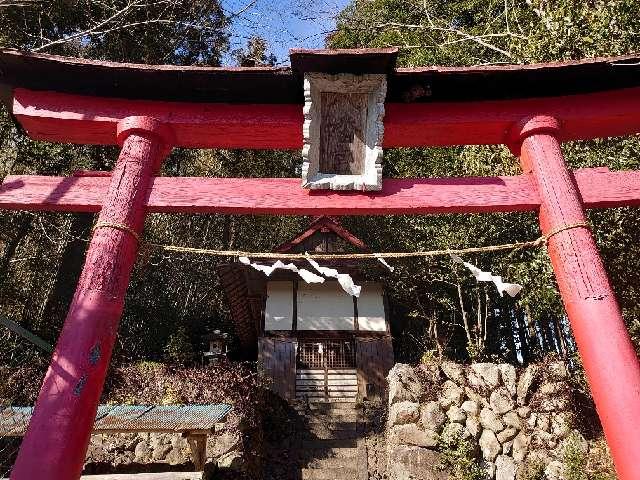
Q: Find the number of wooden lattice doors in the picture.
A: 2